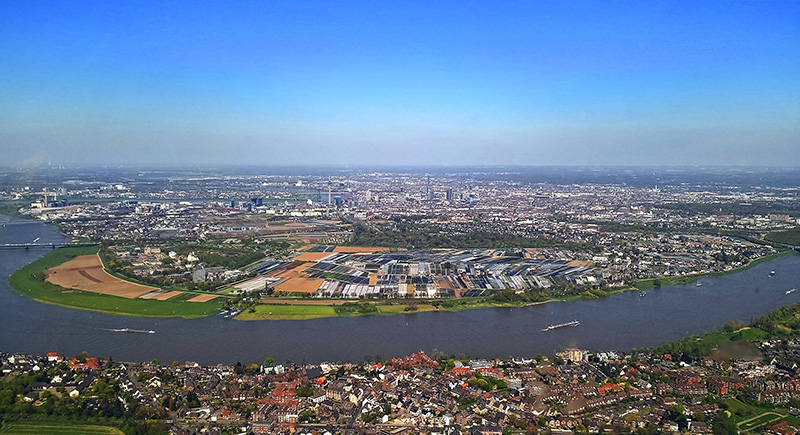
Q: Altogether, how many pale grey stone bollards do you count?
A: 0